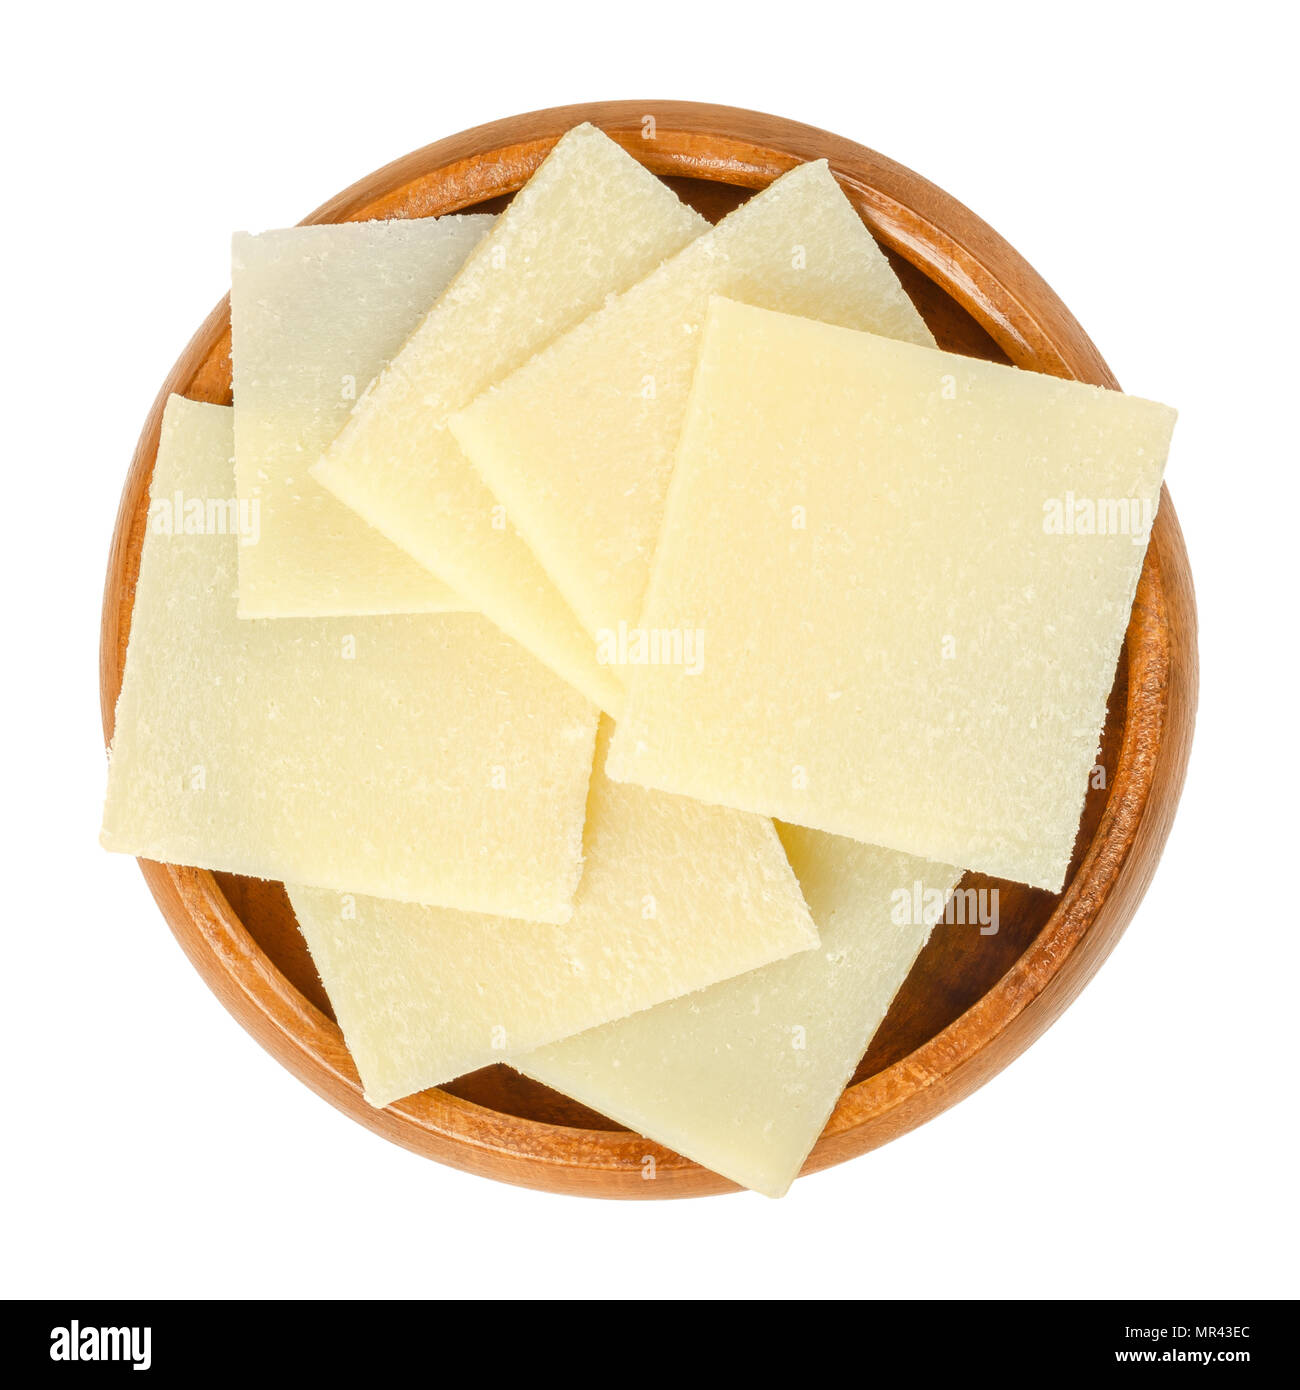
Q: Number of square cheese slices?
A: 7